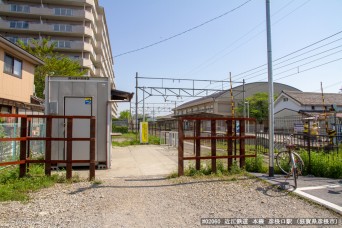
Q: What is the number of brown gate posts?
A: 9